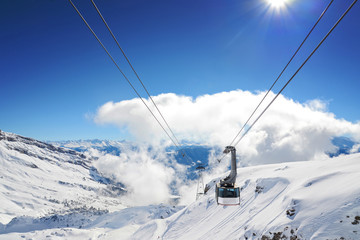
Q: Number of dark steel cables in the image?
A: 4